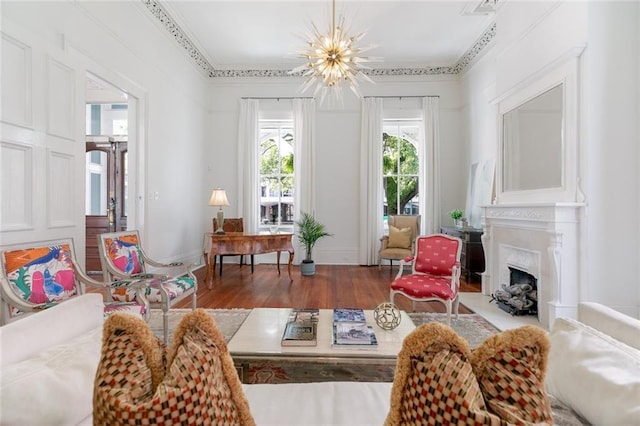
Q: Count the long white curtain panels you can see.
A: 4